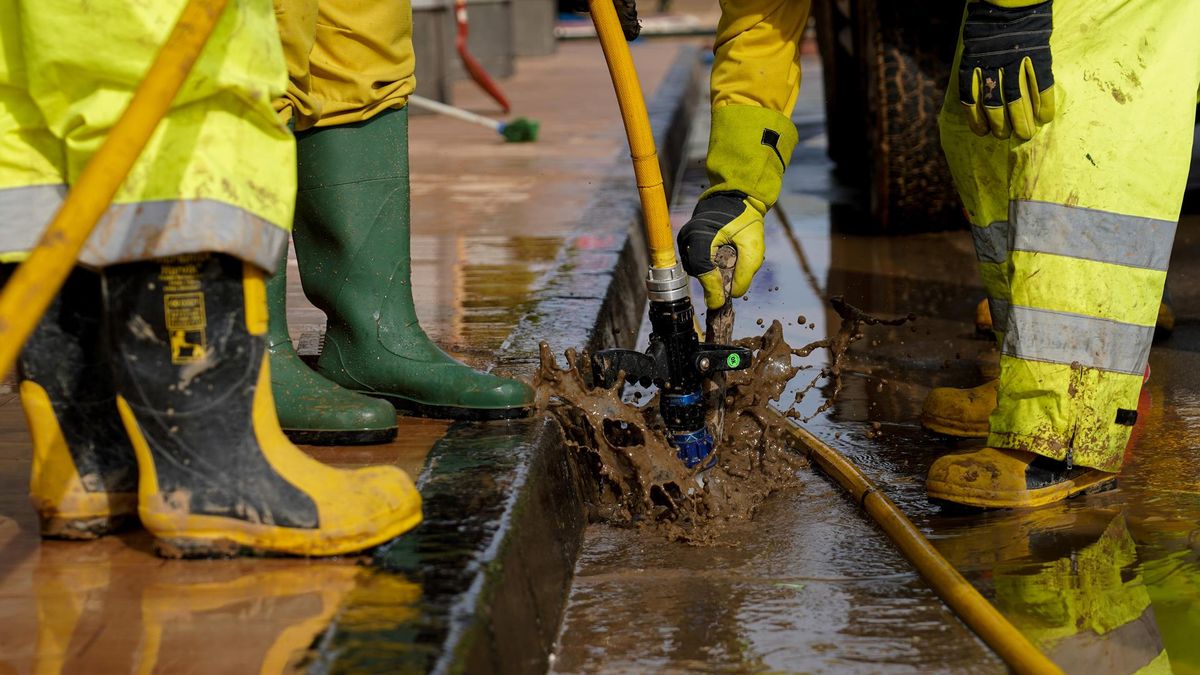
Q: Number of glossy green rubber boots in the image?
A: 2